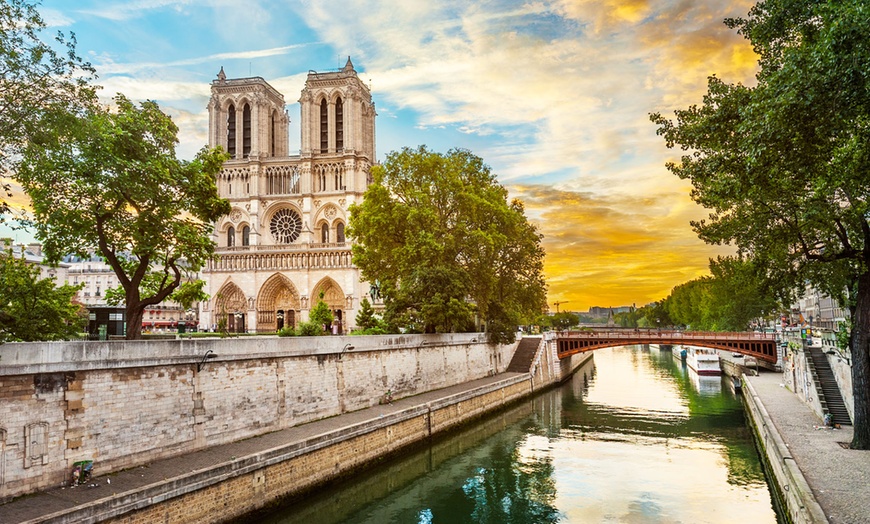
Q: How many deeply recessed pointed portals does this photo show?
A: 3